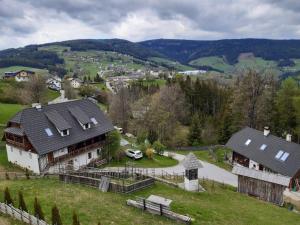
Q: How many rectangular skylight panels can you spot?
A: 6